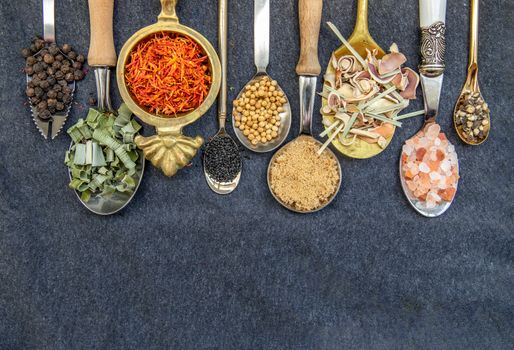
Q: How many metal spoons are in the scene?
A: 9